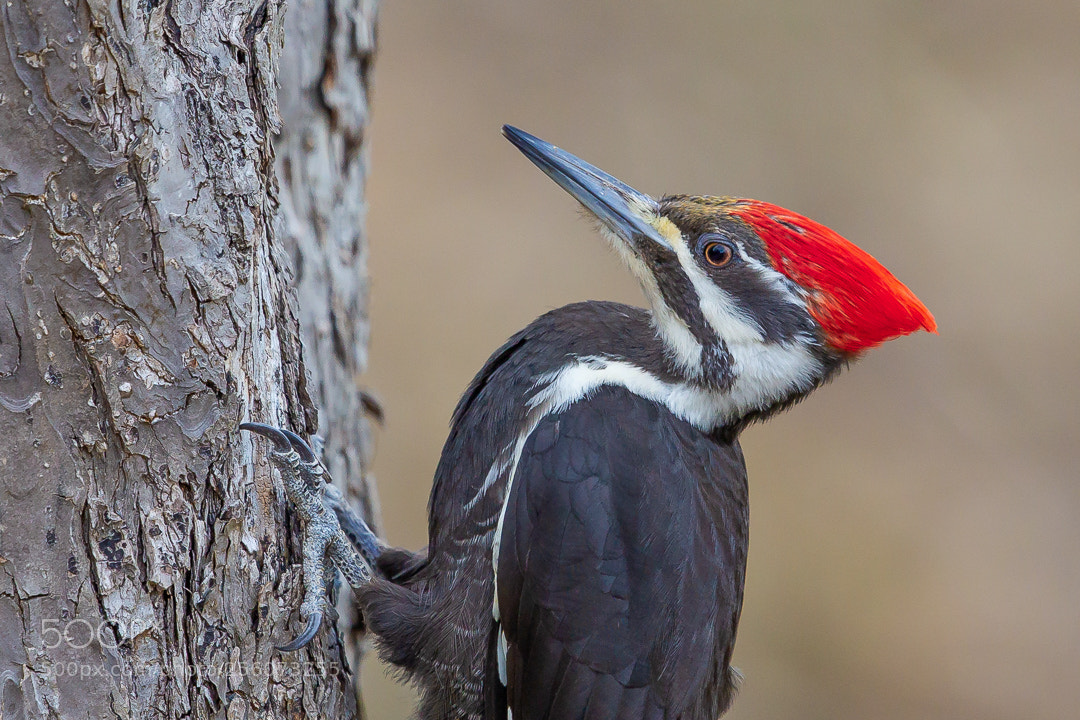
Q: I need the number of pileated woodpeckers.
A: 1